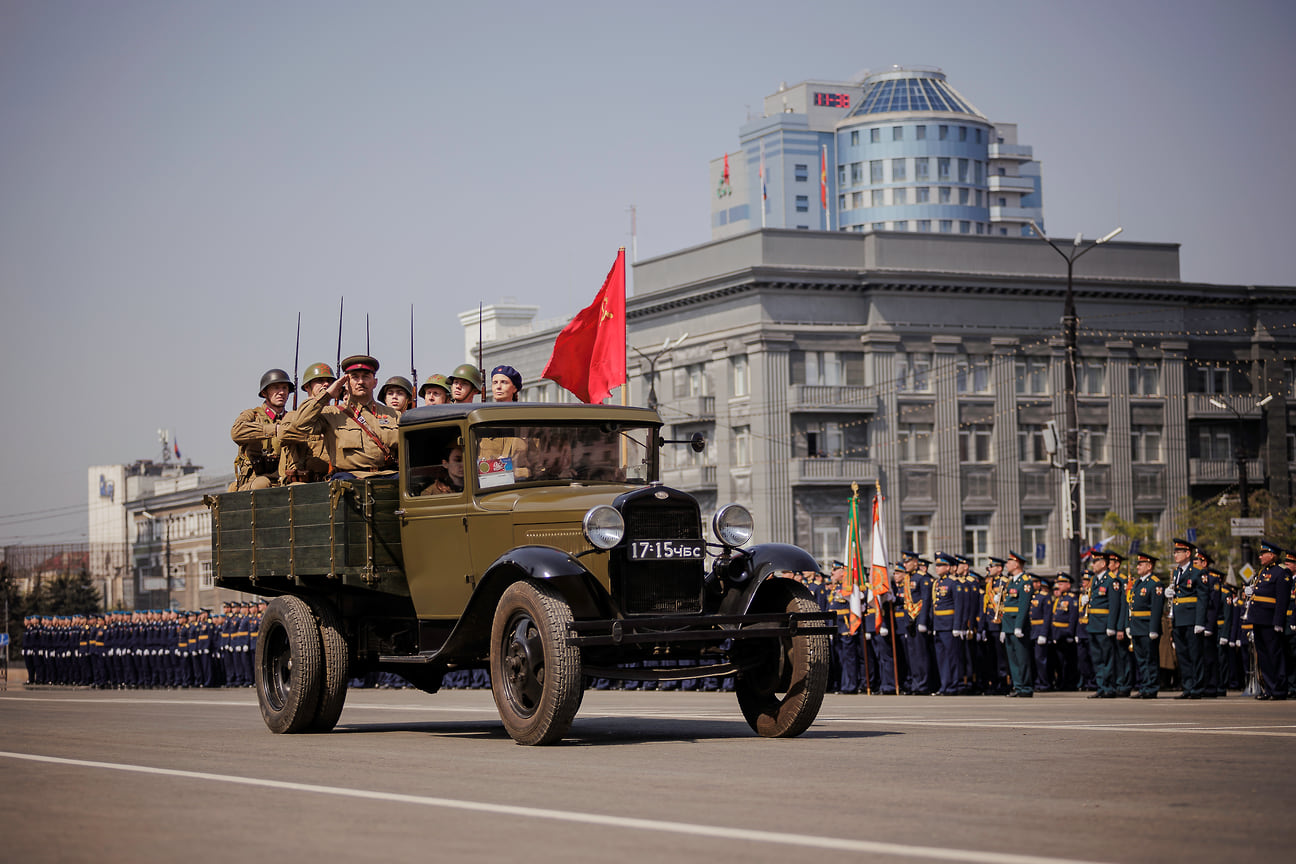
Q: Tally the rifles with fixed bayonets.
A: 5